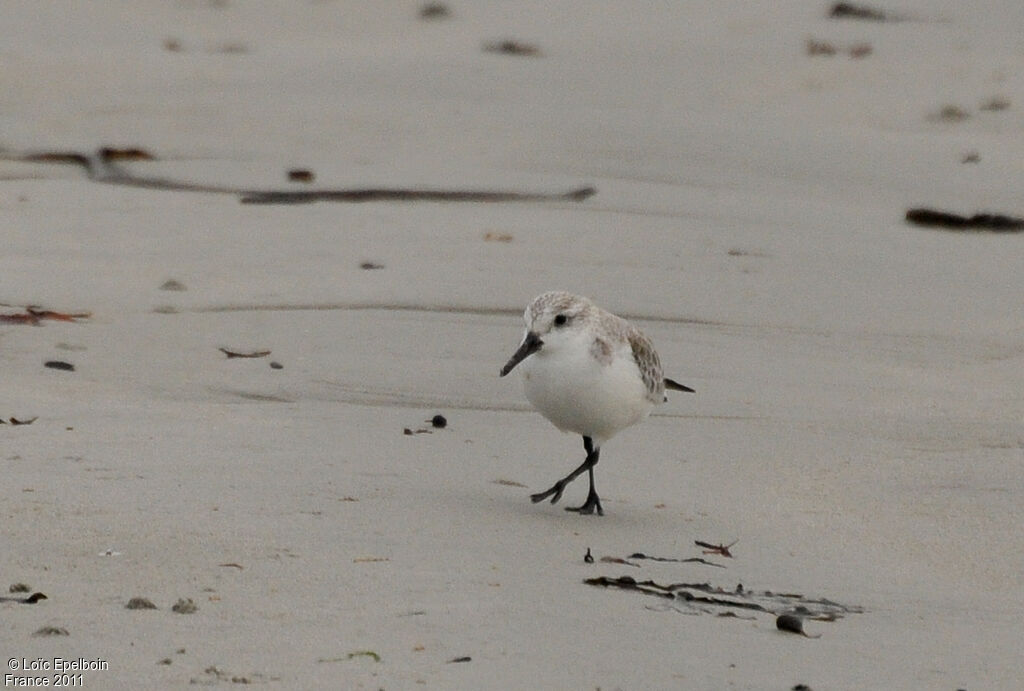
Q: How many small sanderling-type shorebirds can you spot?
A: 1